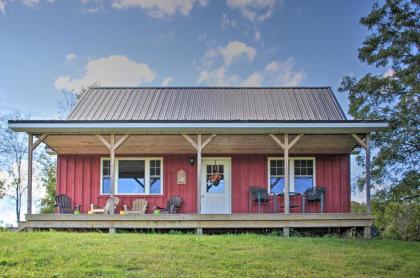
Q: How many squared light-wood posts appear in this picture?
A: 5